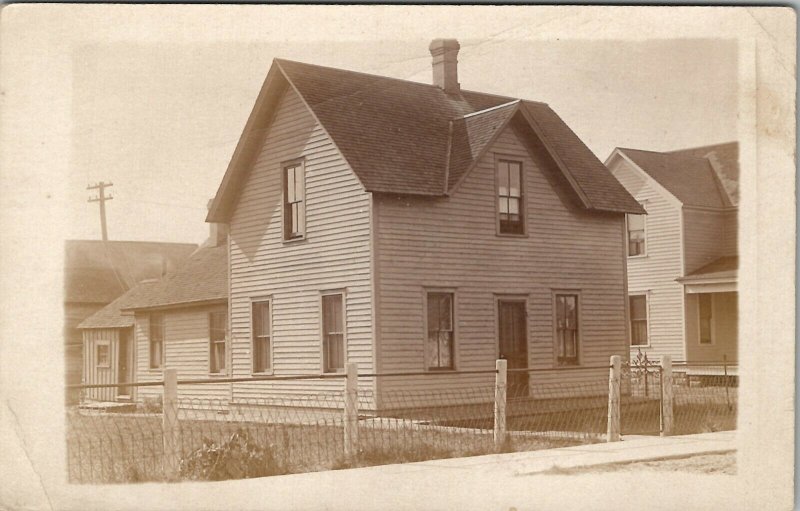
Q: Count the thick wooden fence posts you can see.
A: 5